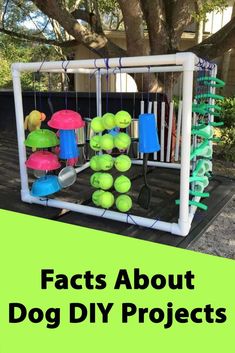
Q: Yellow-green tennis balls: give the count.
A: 15